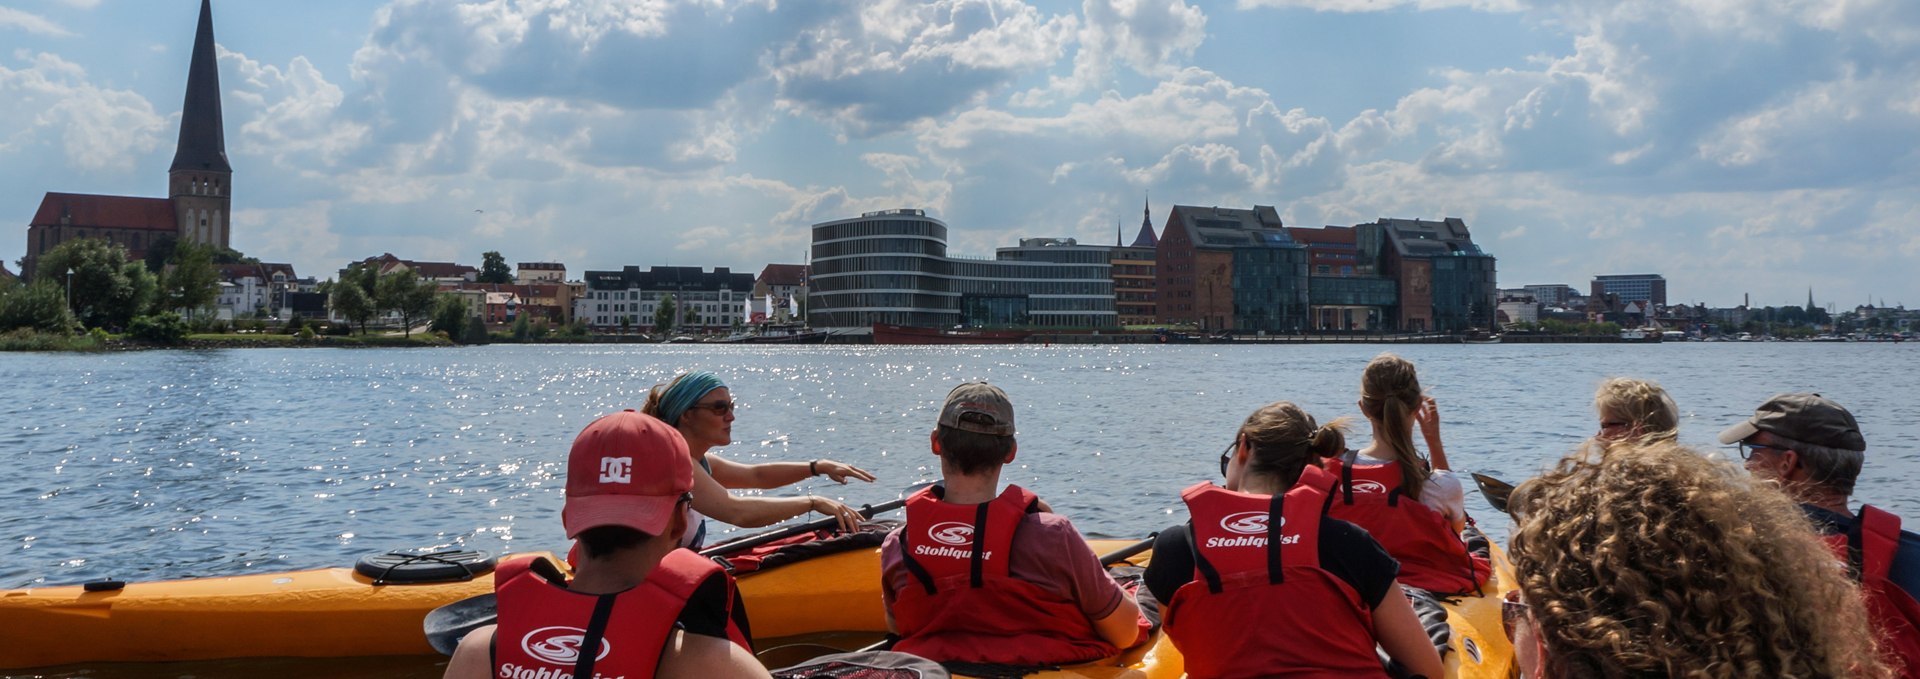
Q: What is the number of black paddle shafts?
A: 2